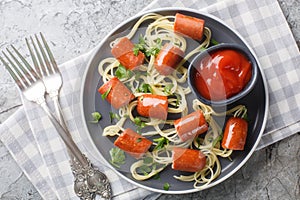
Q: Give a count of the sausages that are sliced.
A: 9